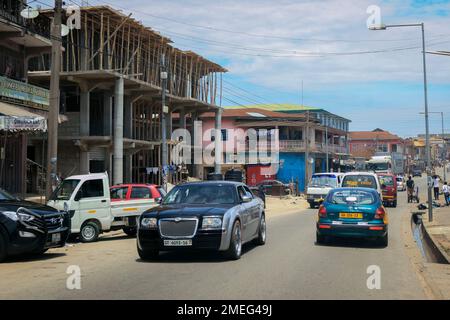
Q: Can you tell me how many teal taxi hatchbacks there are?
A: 1